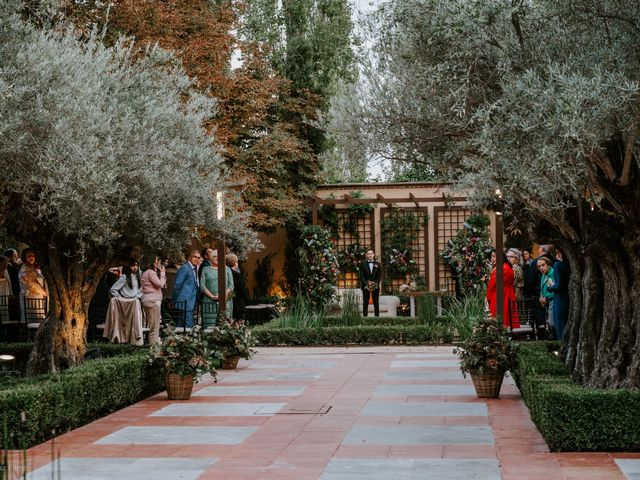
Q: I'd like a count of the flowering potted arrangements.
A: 3